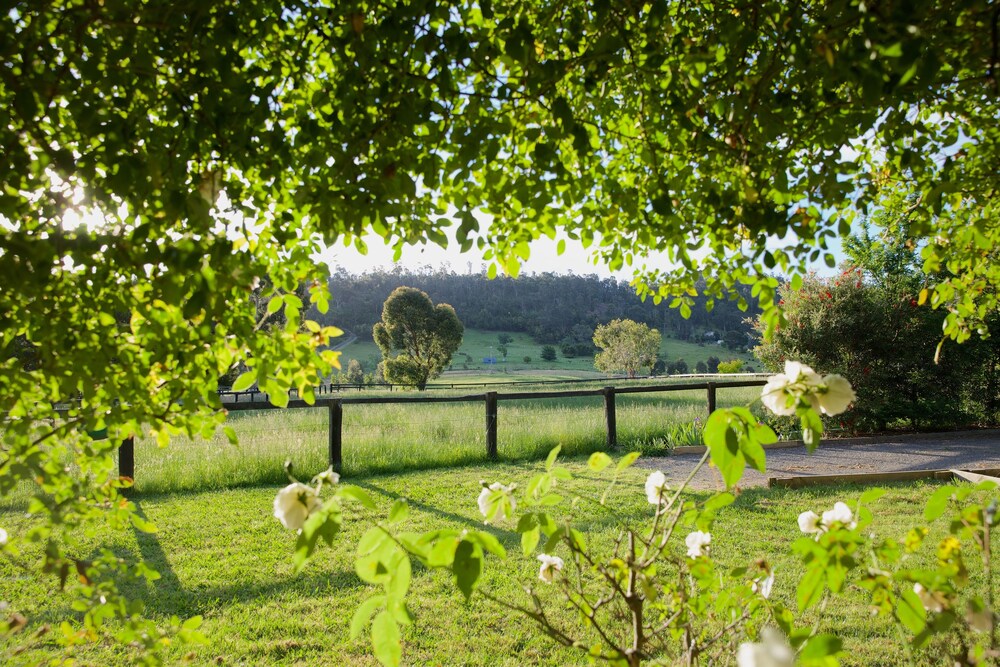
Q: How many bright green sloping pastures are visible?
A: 1